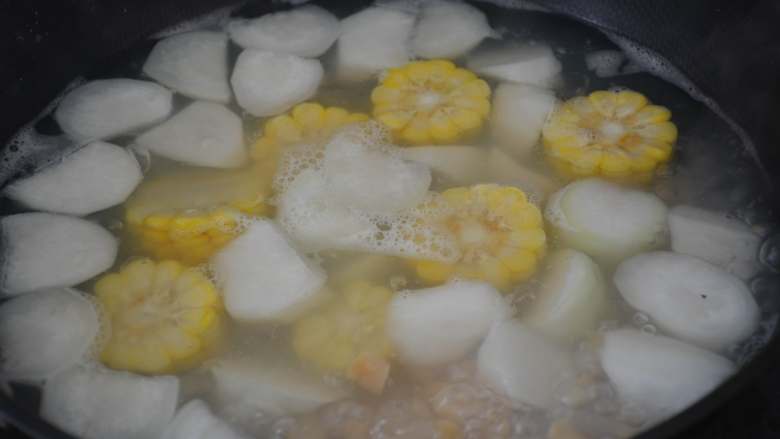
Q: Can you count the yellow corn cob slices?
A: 7